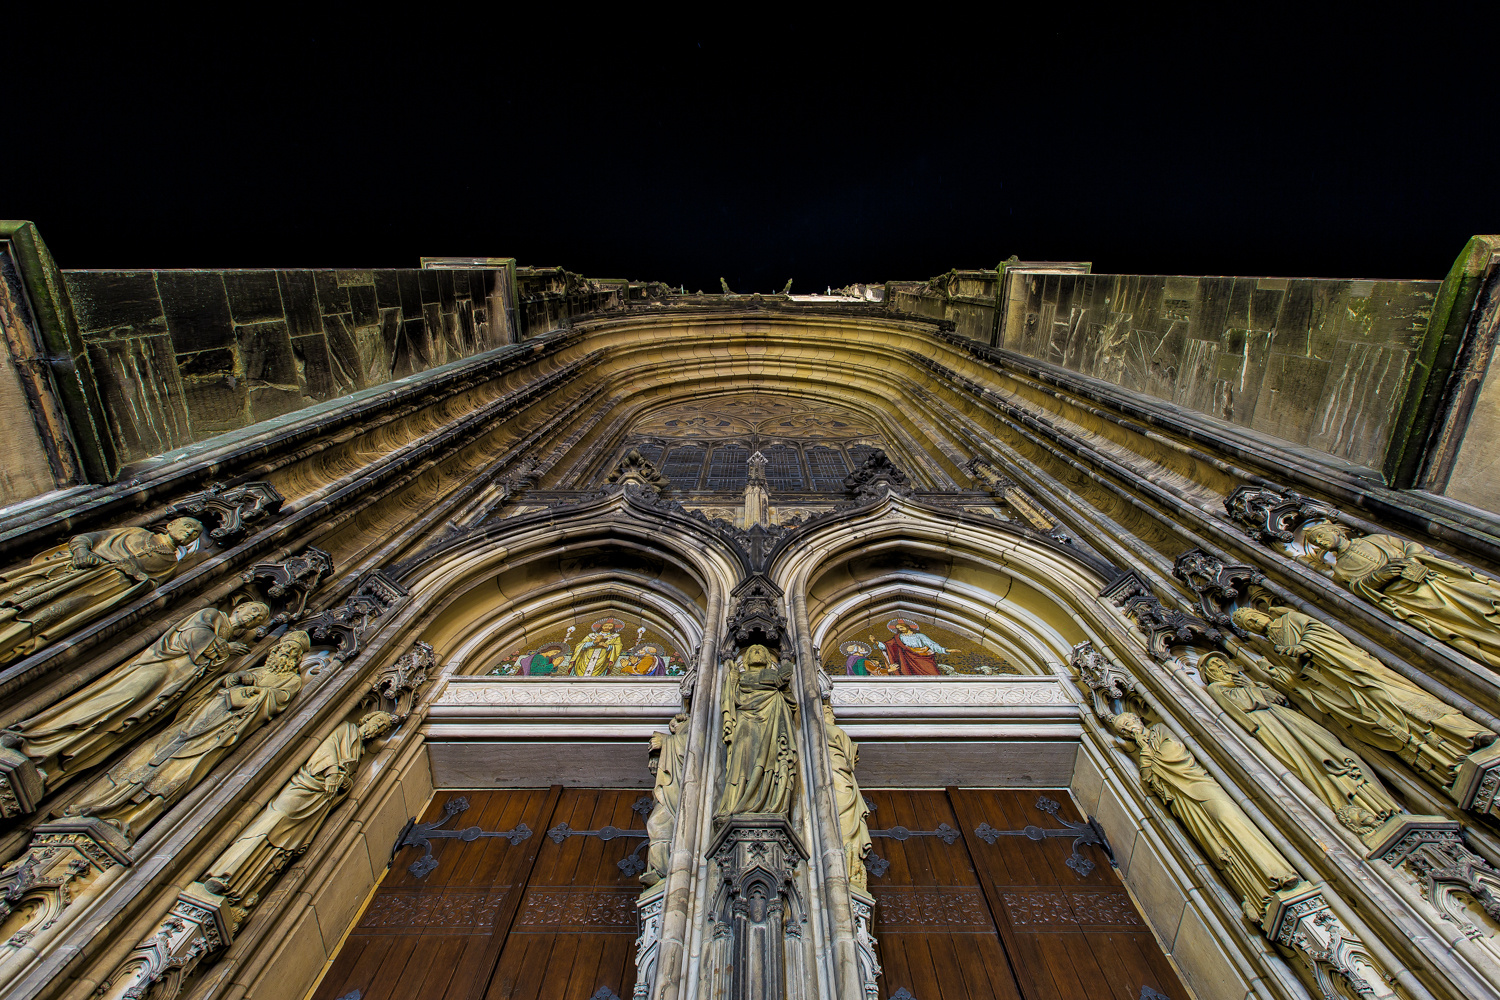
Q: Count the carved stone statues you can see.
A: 11